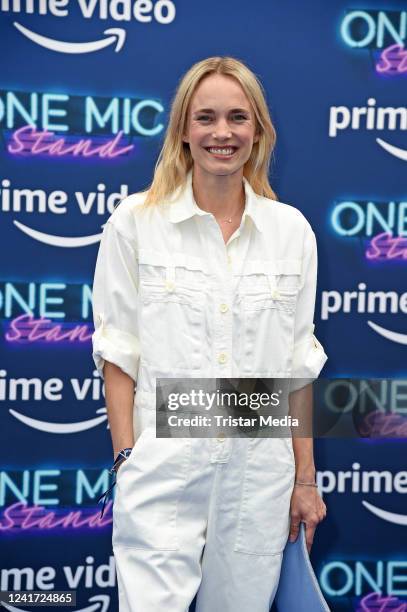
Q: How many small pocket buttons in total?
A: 2